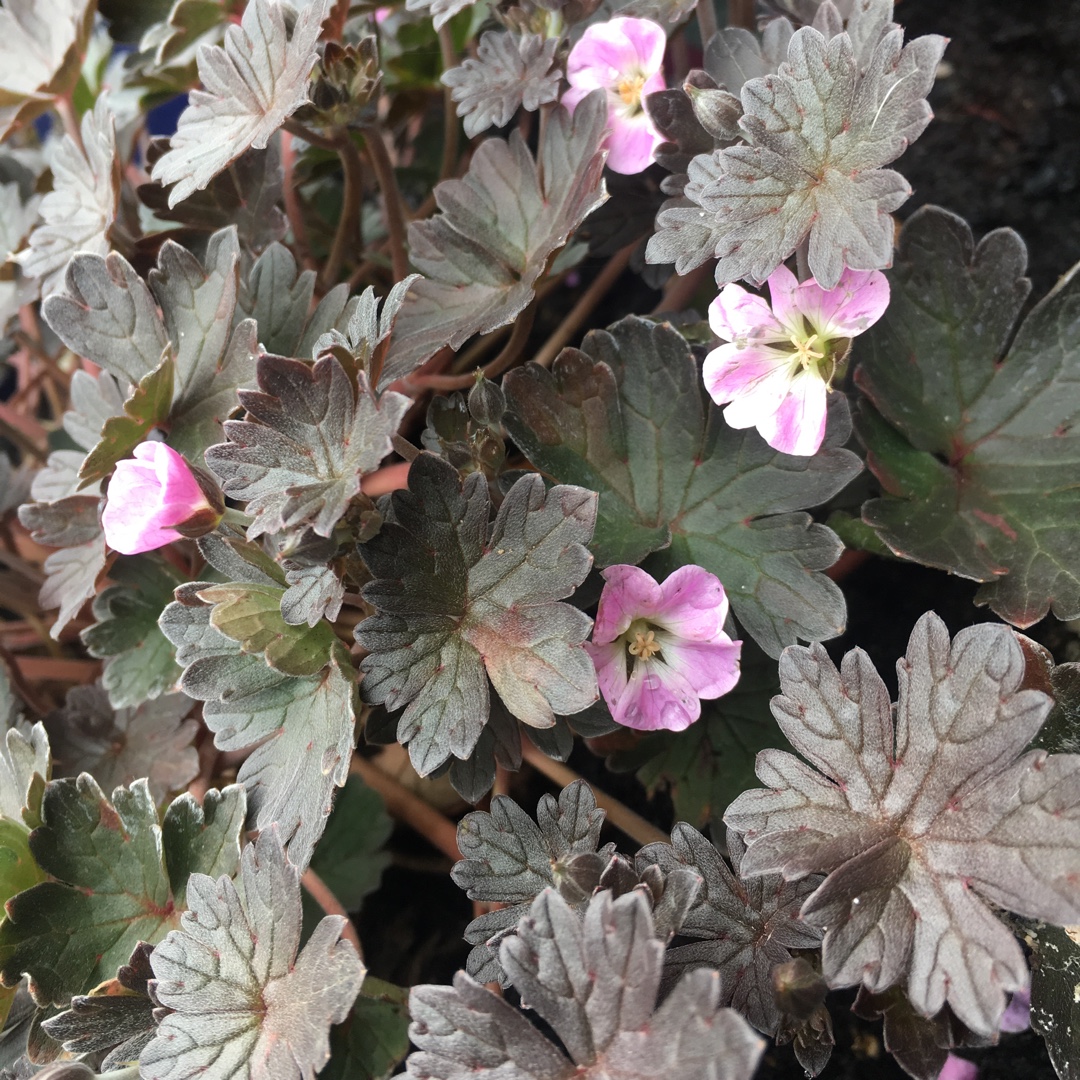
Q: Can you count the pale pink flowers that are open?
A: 3